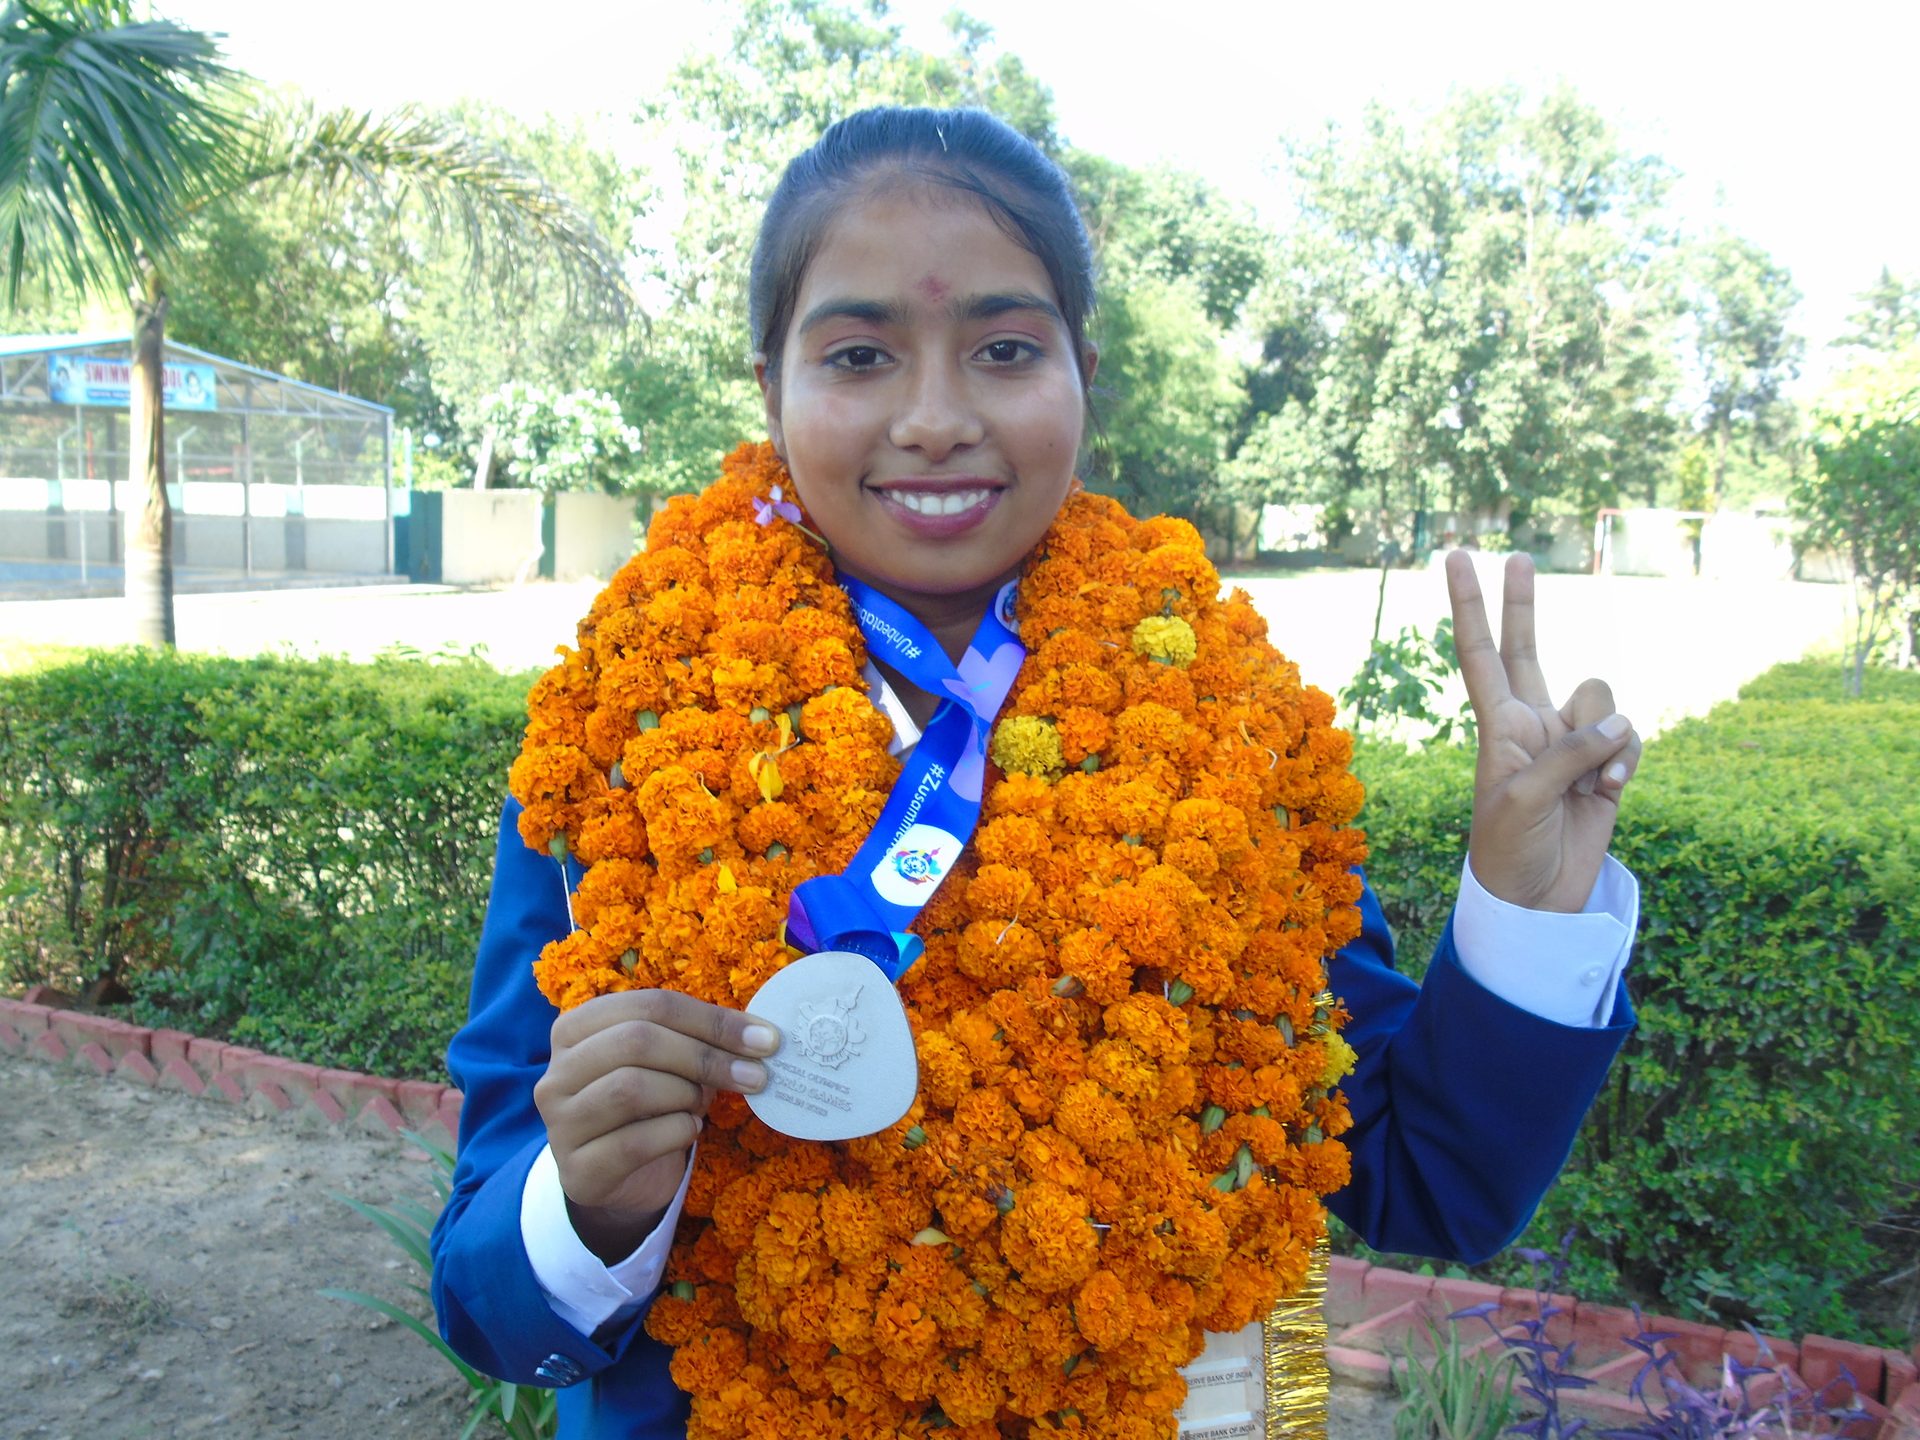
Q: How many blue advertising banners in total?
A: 1